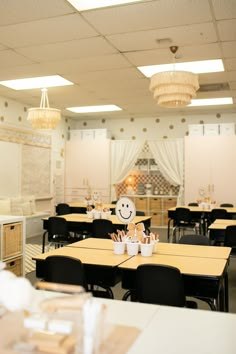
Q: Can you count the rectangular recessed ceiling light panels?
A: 5